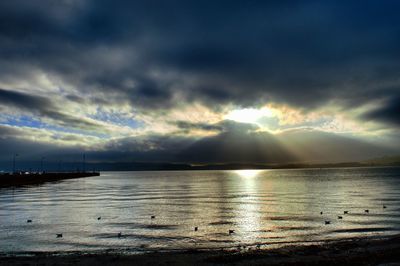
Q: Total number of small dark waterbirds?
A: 13